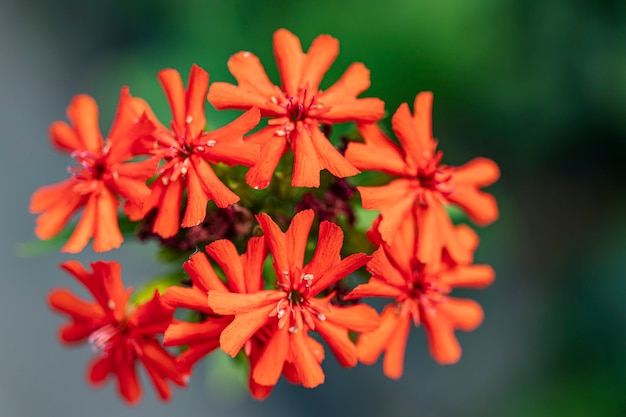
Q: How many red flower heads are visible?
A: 8